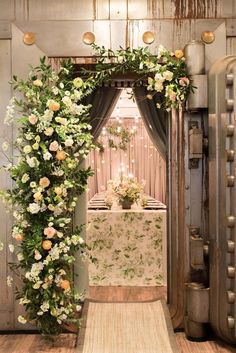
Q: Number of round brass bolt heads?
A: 4